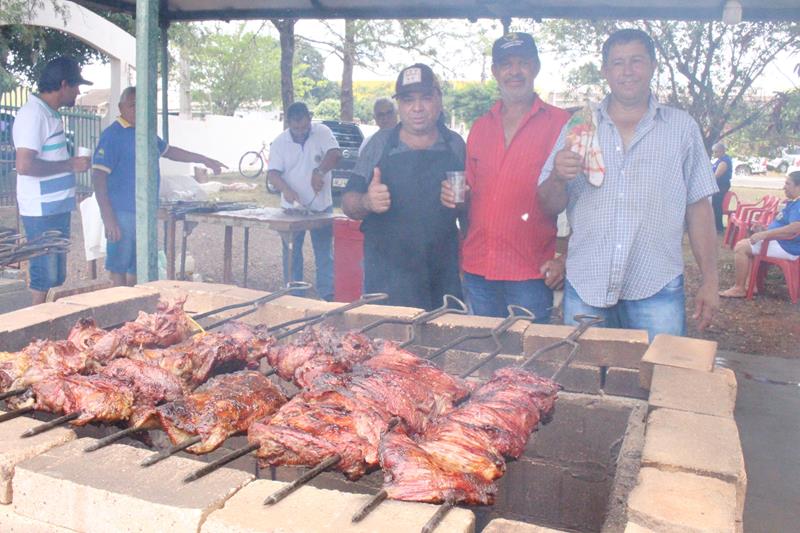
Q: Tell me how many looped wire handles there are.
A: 5